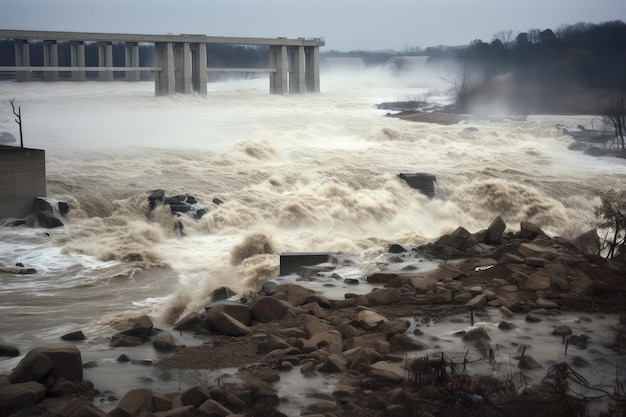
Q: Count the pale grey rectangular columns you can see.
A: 11